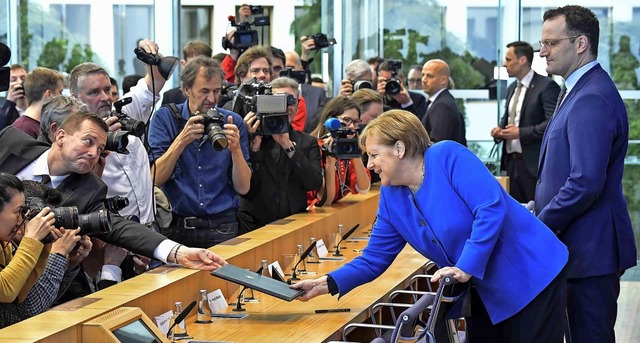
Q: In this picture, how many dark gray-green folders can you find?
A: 1